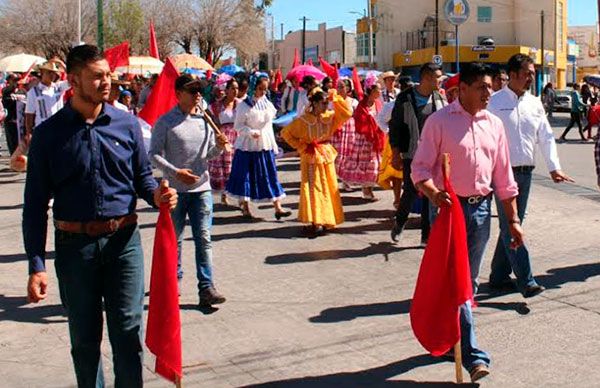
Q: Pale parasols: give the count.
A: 3